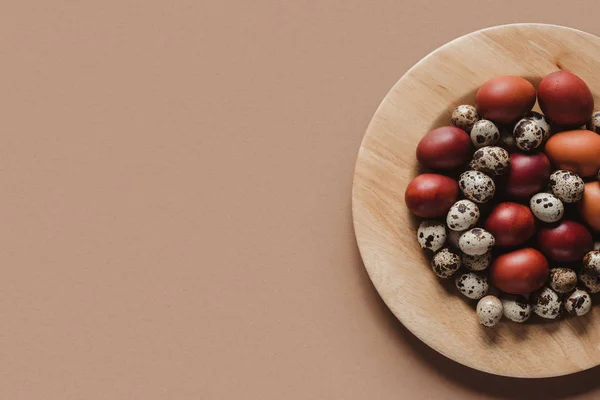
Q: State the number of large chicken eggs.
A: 10